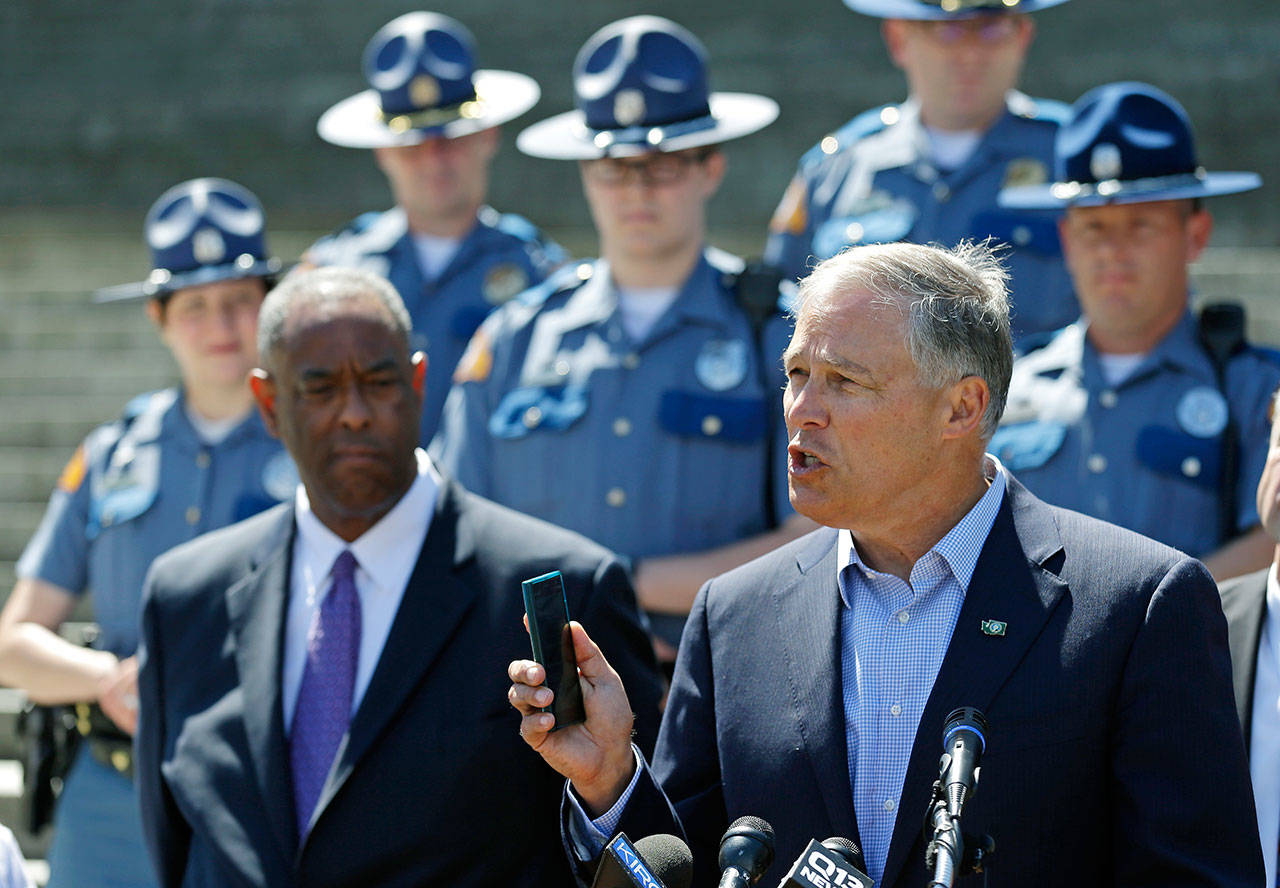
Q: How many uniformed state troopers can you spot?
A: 5